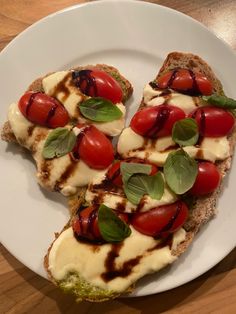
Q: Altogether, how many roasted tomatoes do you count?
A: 10